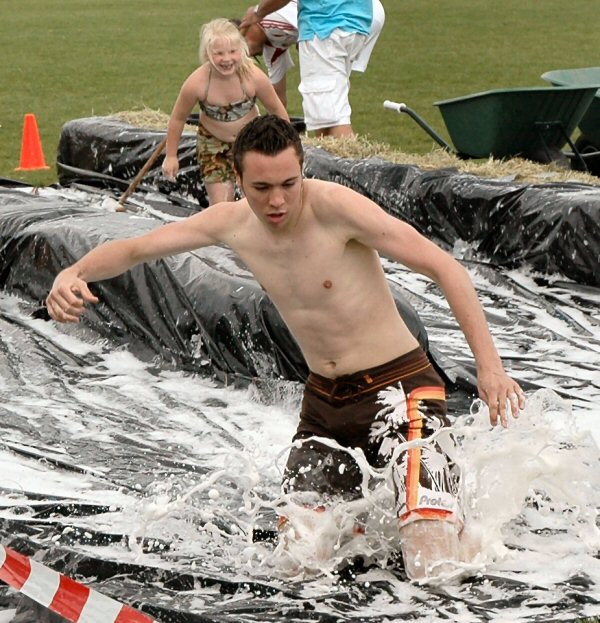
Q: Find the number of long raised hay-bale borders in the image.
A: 2